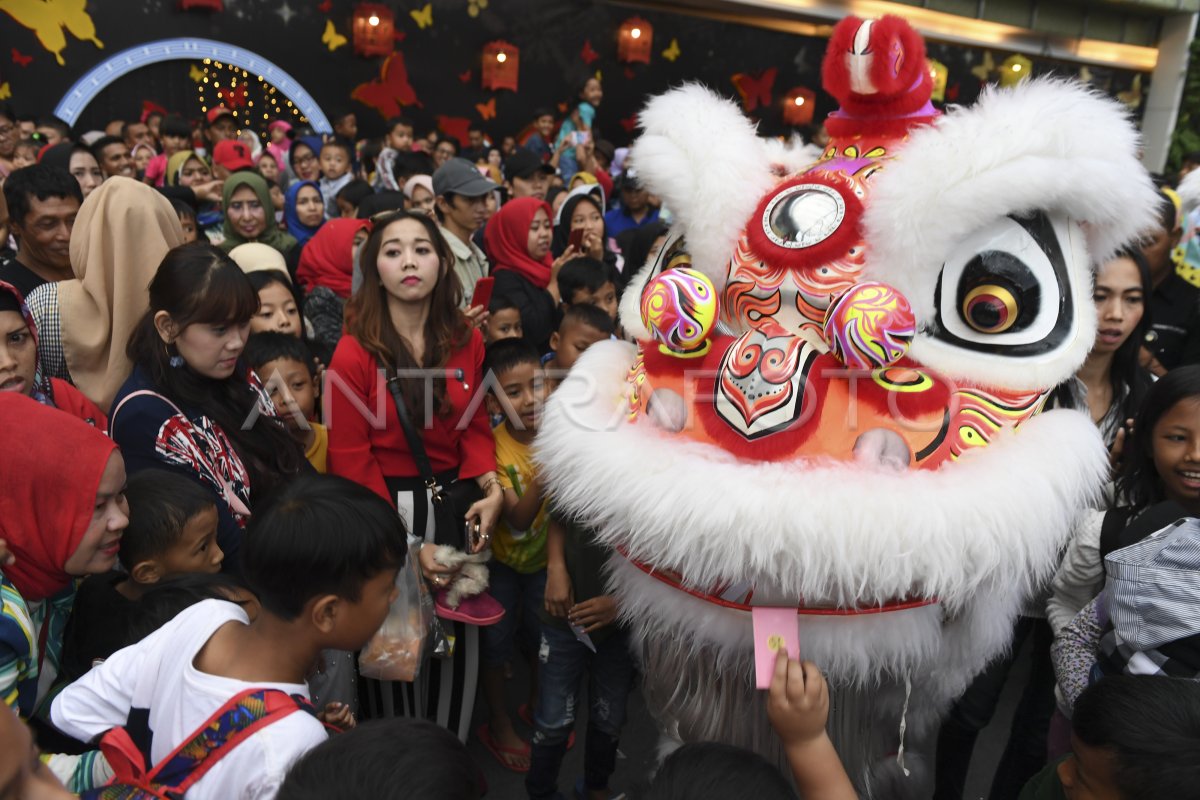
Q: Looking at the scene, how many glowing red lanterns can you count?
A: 4